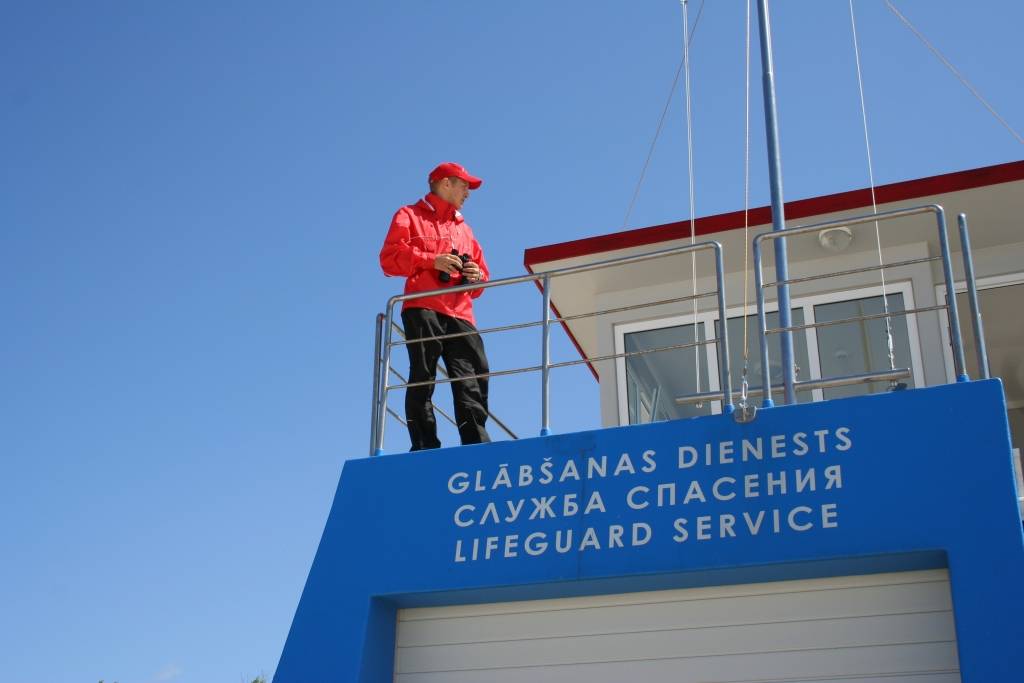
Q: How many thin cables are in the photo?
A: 5